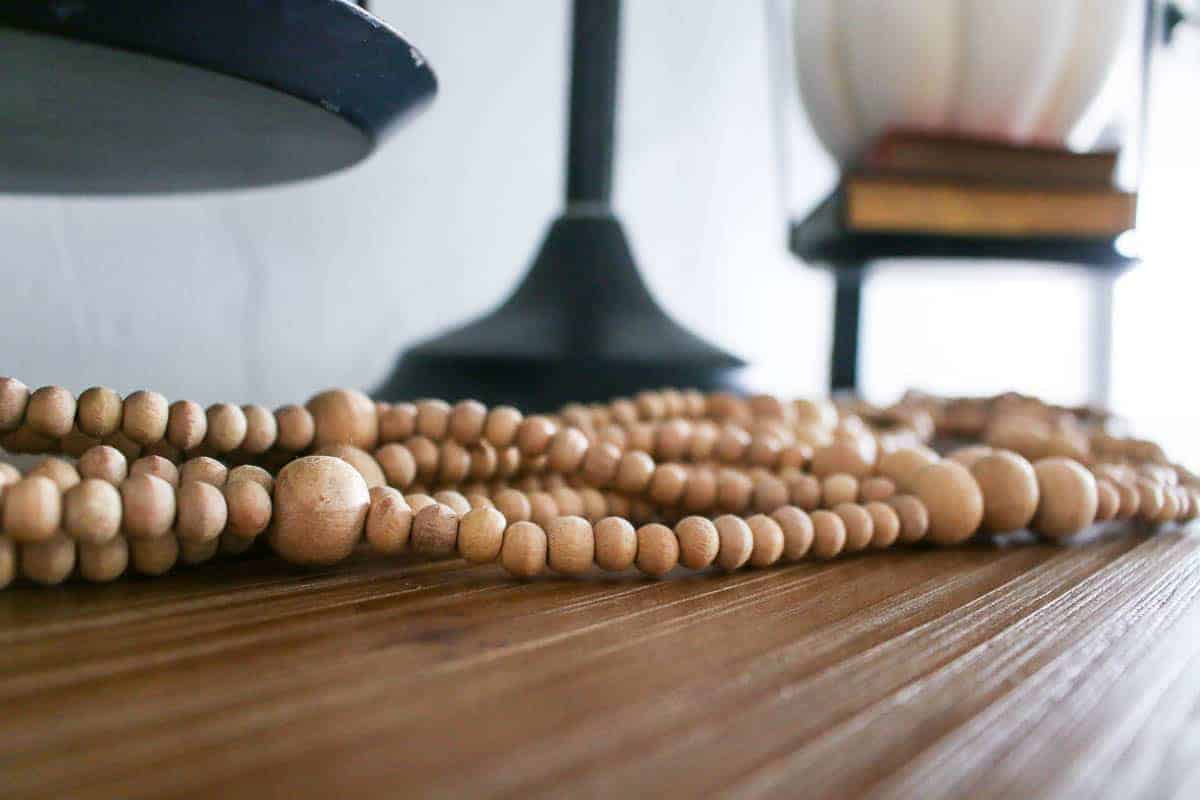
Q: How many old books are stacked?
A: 2